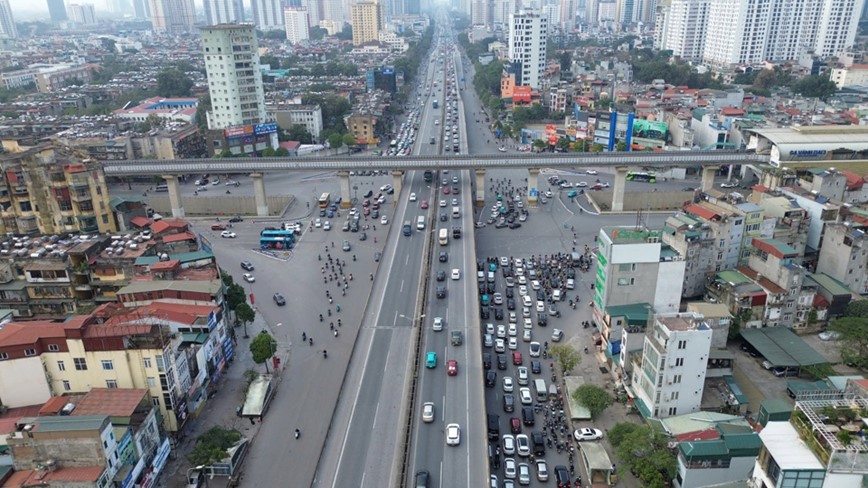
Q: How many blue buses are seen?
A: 2